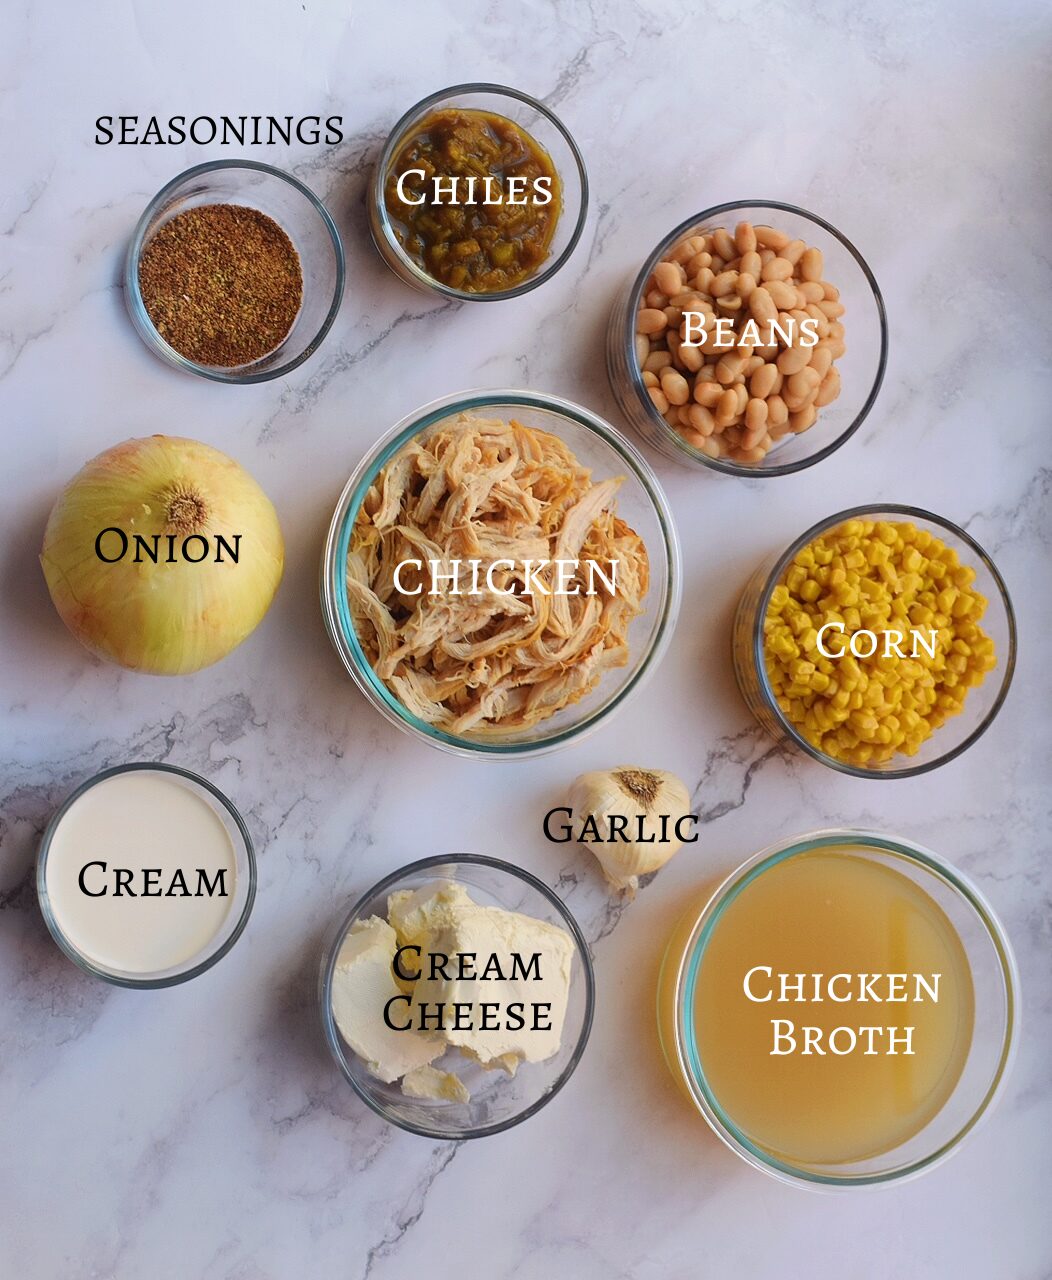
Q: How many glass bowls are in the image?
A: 8